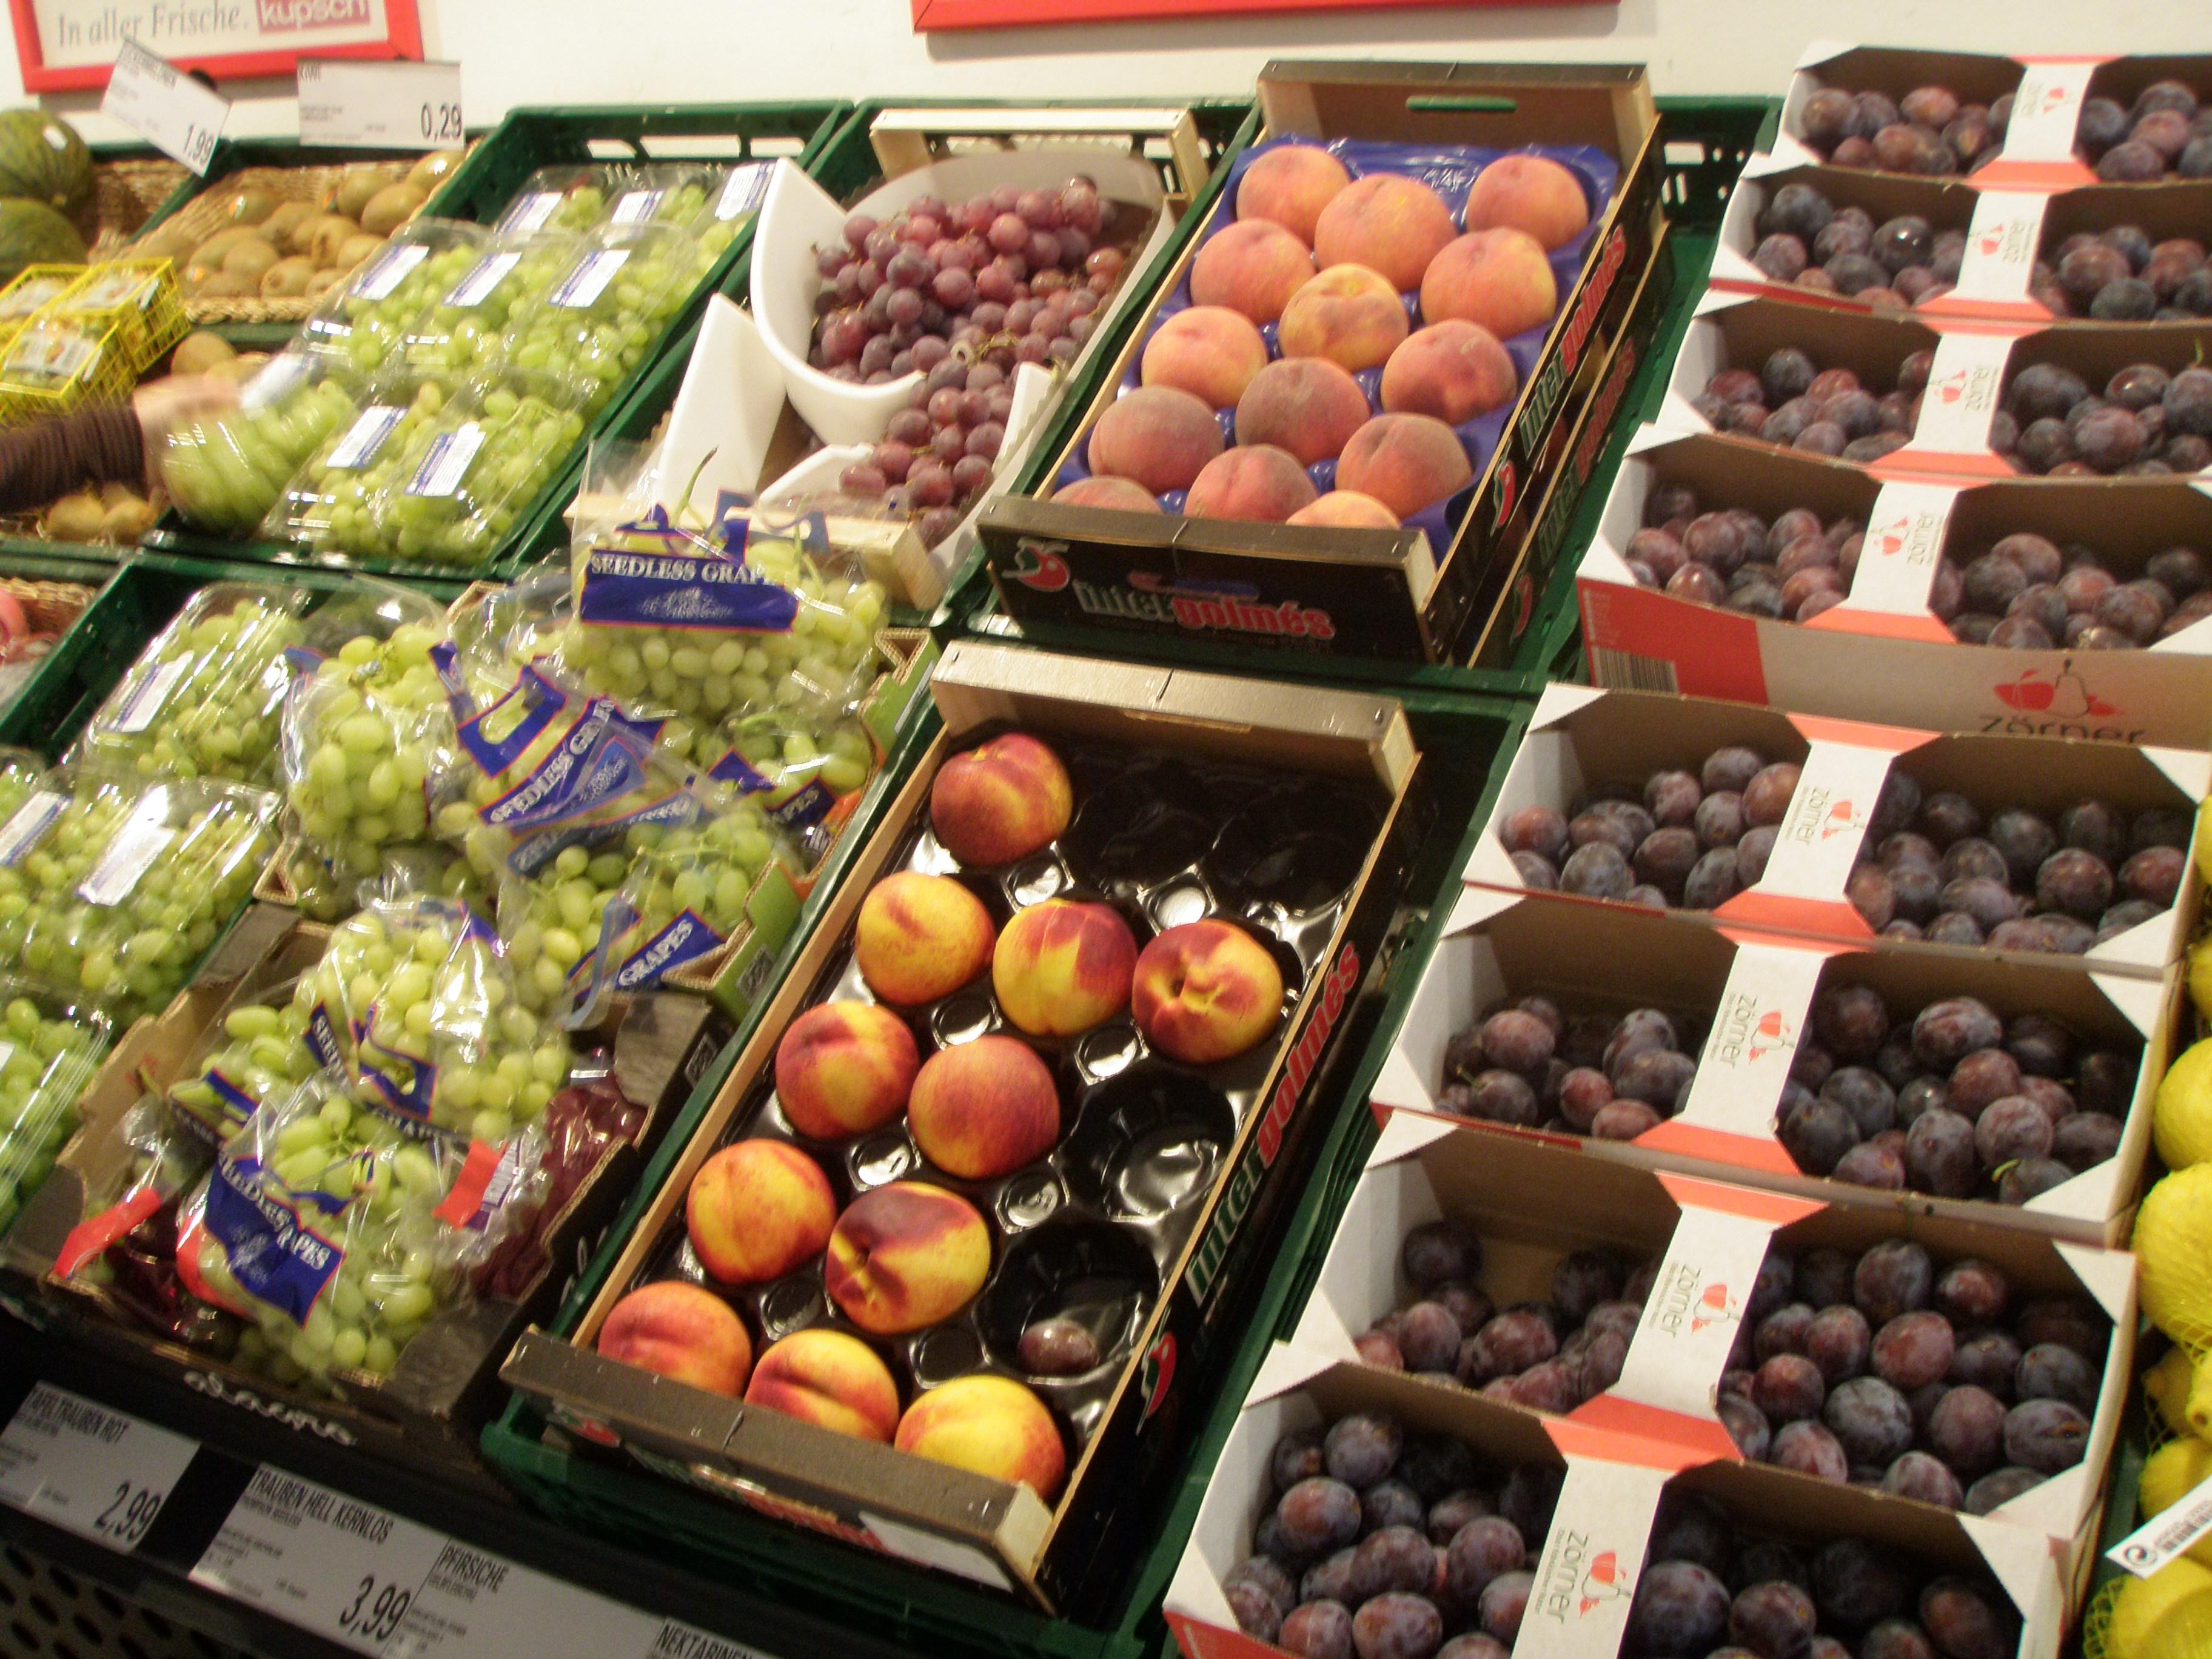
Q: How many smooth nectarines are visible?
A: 11